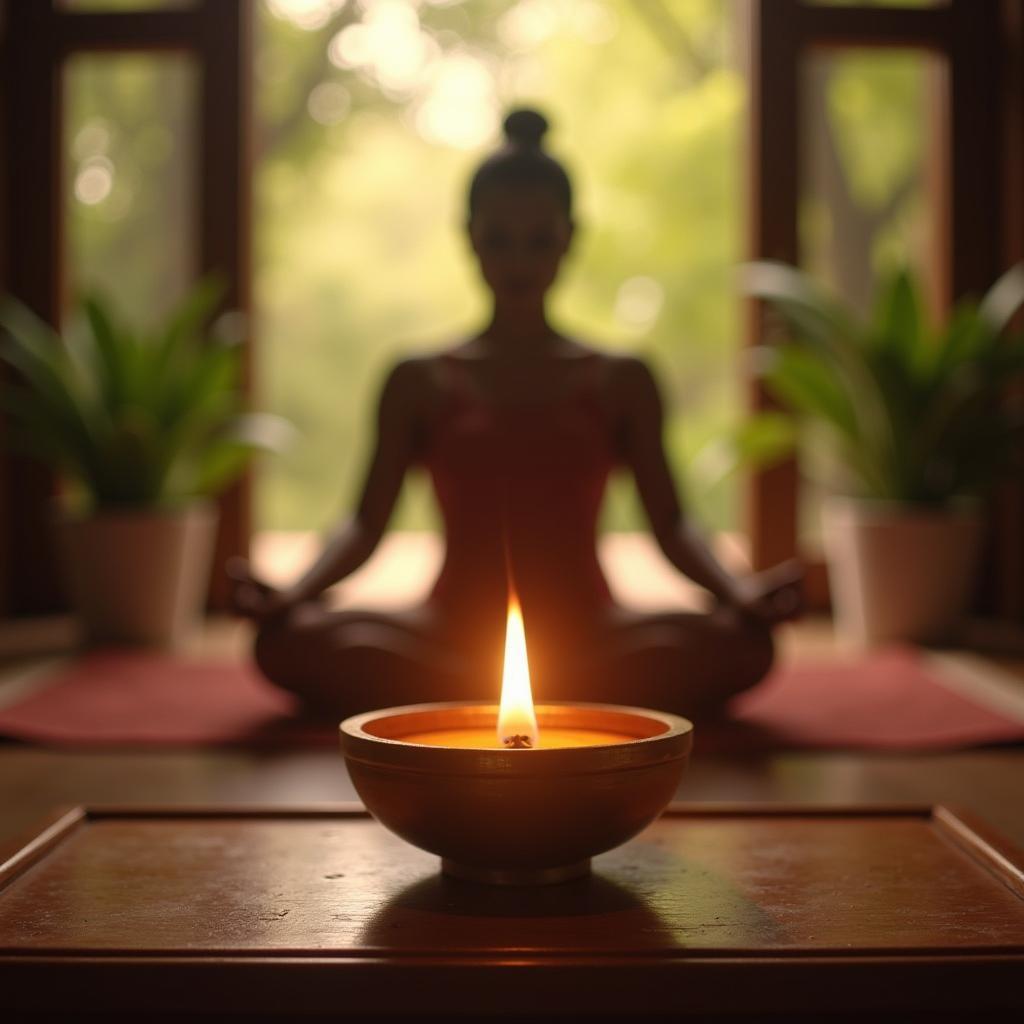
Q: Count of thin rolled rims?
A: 1